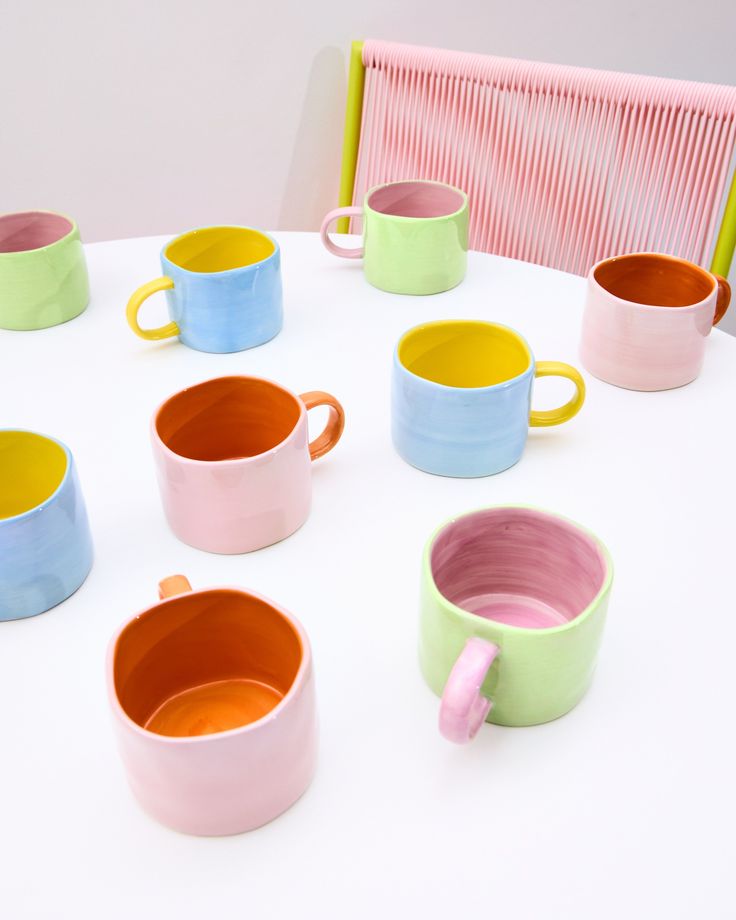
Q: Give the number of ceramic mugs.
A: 9